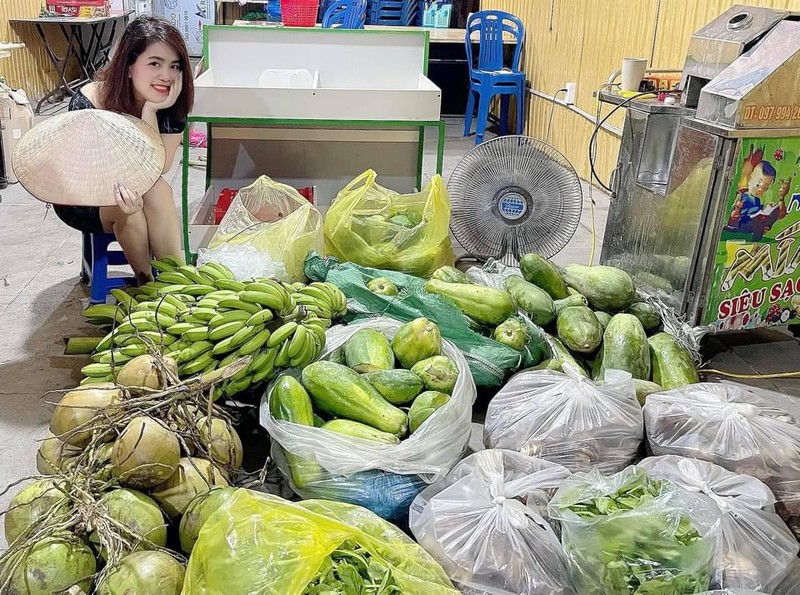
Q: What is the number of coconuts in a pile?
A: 11